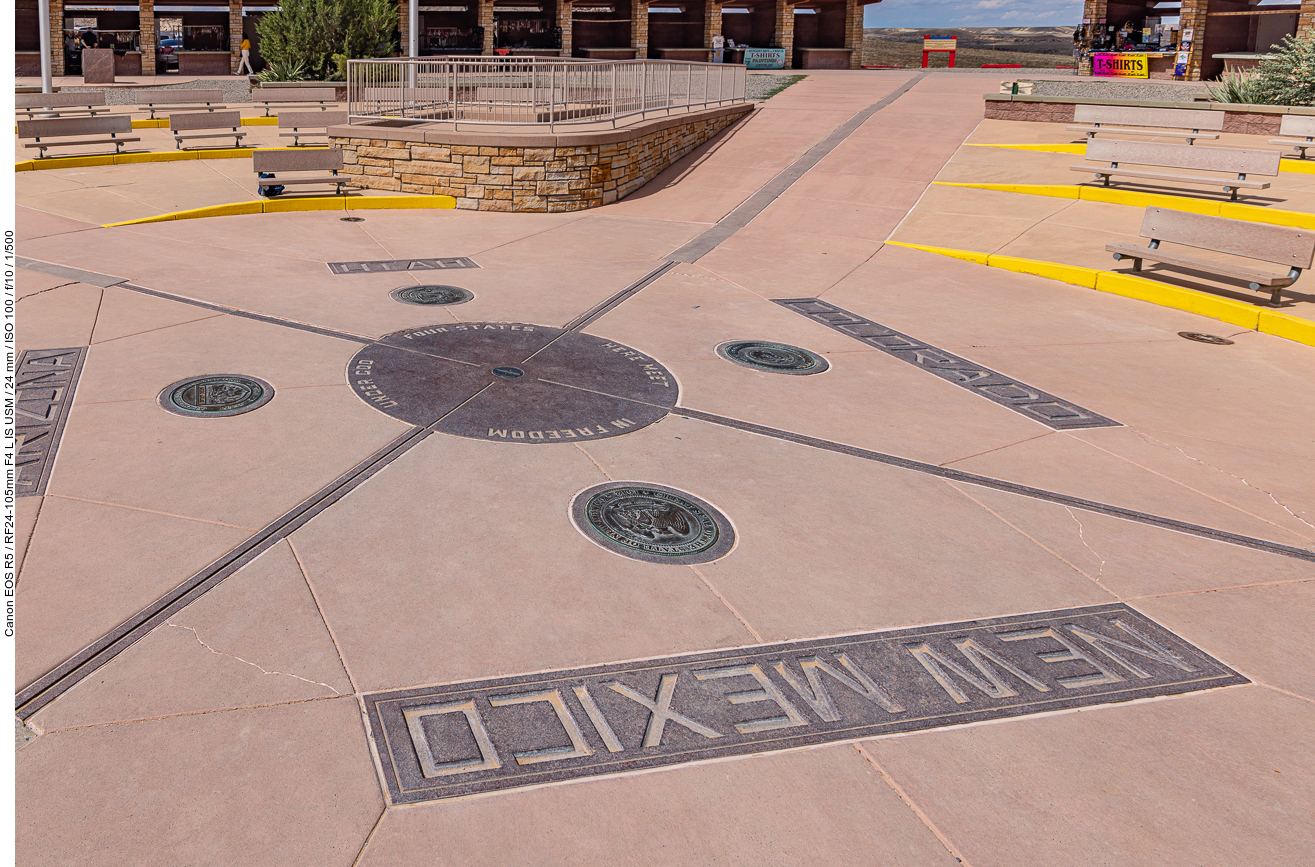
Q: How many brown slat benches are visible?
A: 11